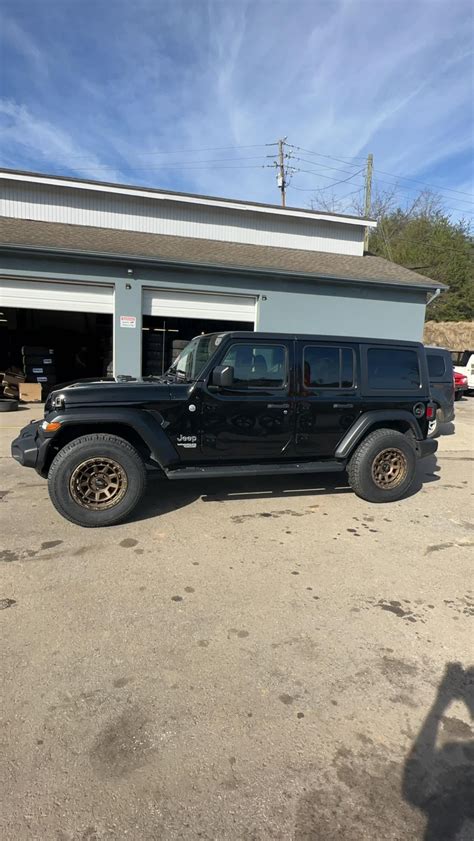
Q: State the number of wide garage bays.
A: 2